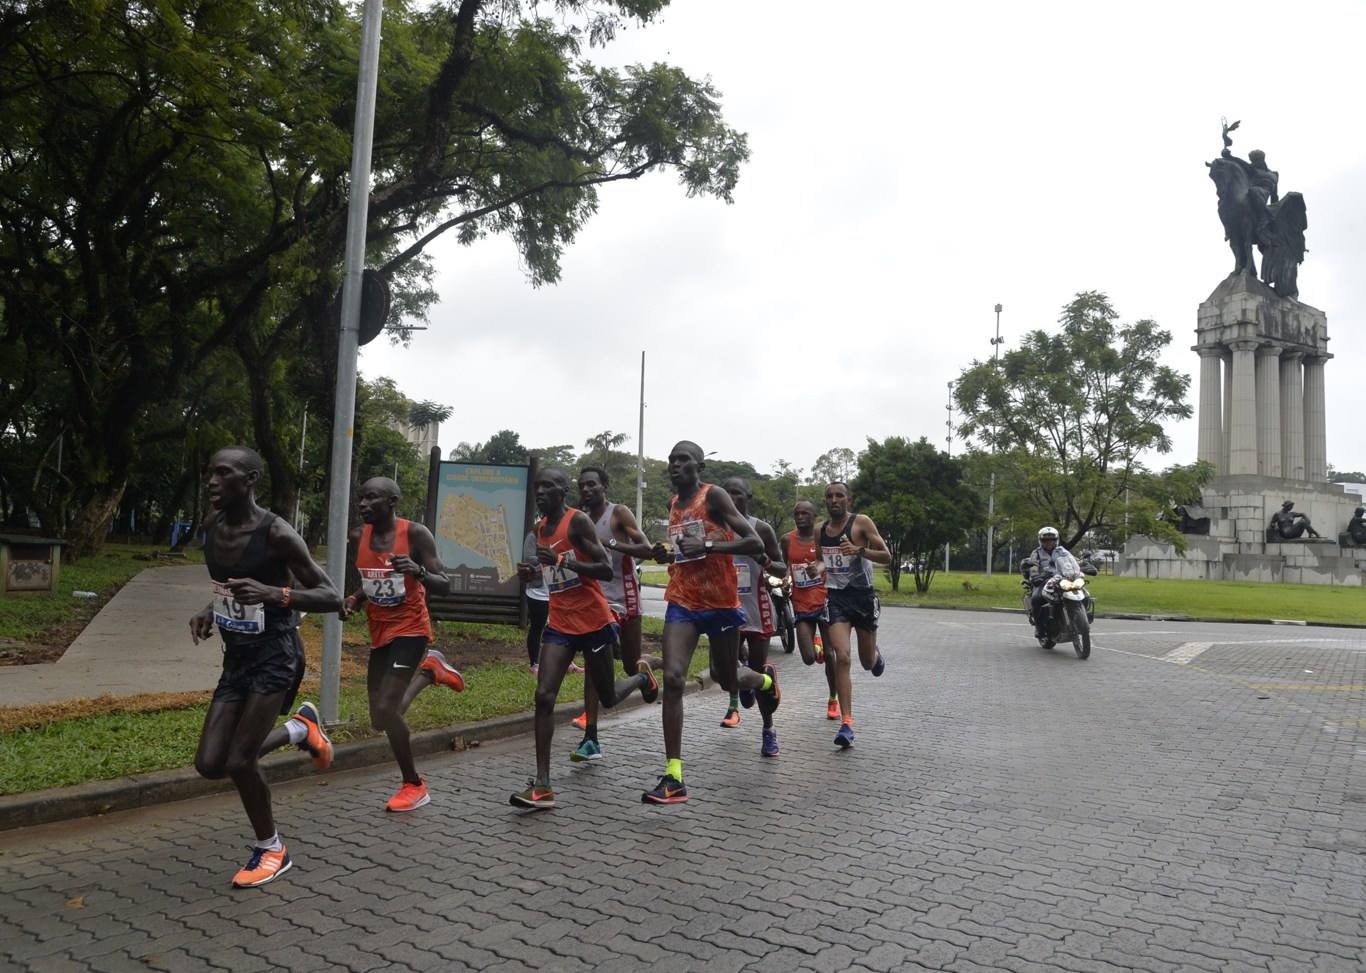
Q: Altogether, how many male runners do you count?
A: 8